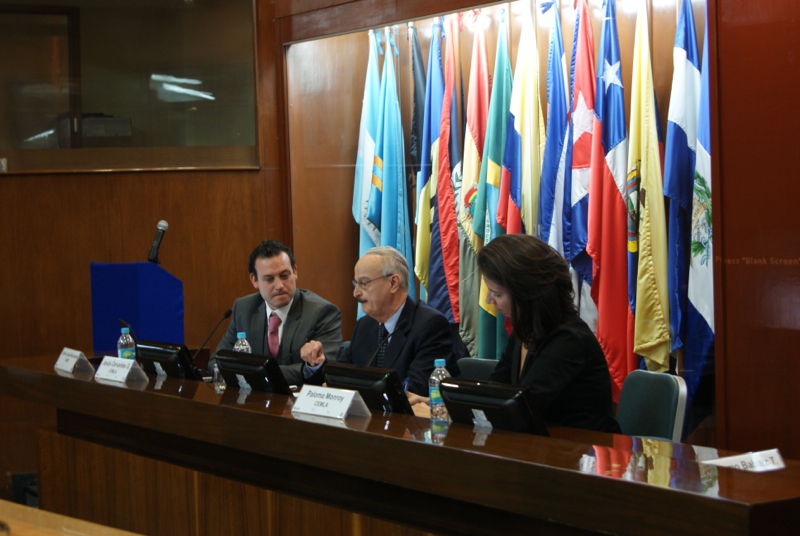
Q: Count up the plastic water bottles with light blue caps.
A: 3